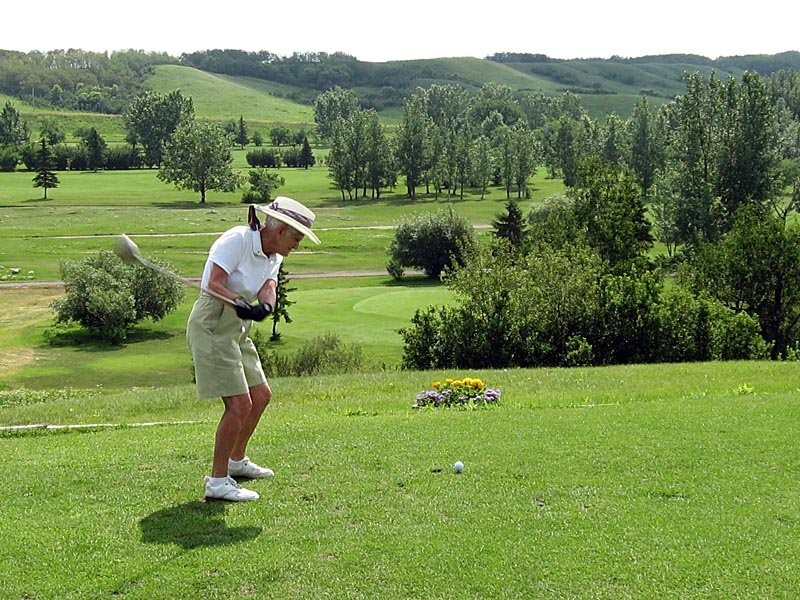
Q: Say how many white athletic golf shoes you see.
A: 2